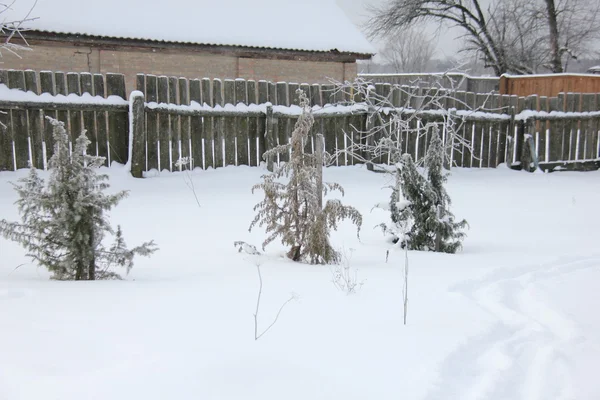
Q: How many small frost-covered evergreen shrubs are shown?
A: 3